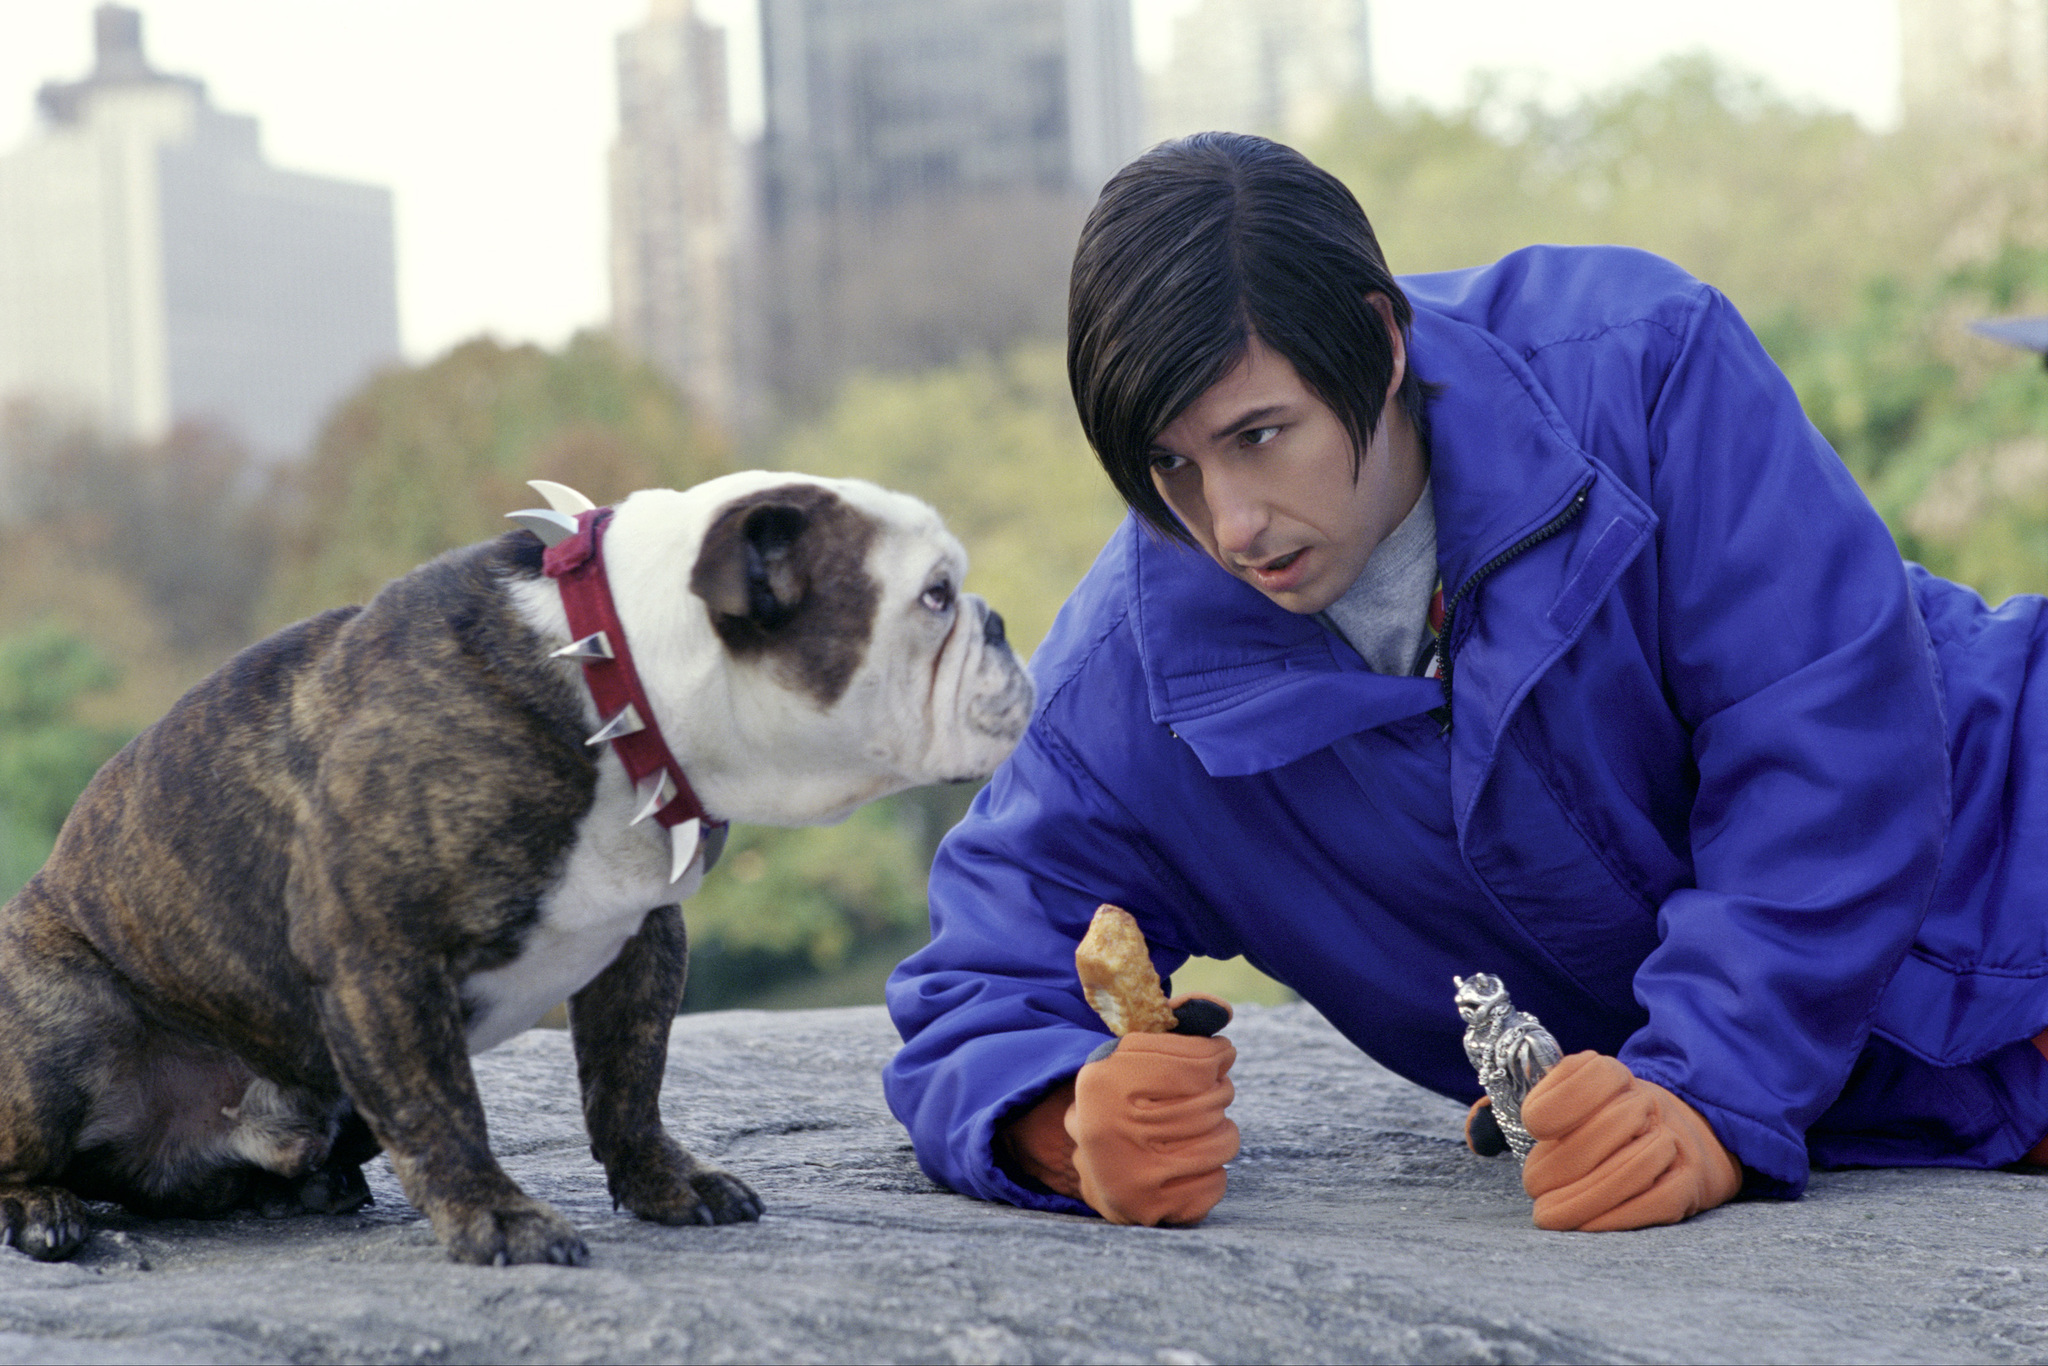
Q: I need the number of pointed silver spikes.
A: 7